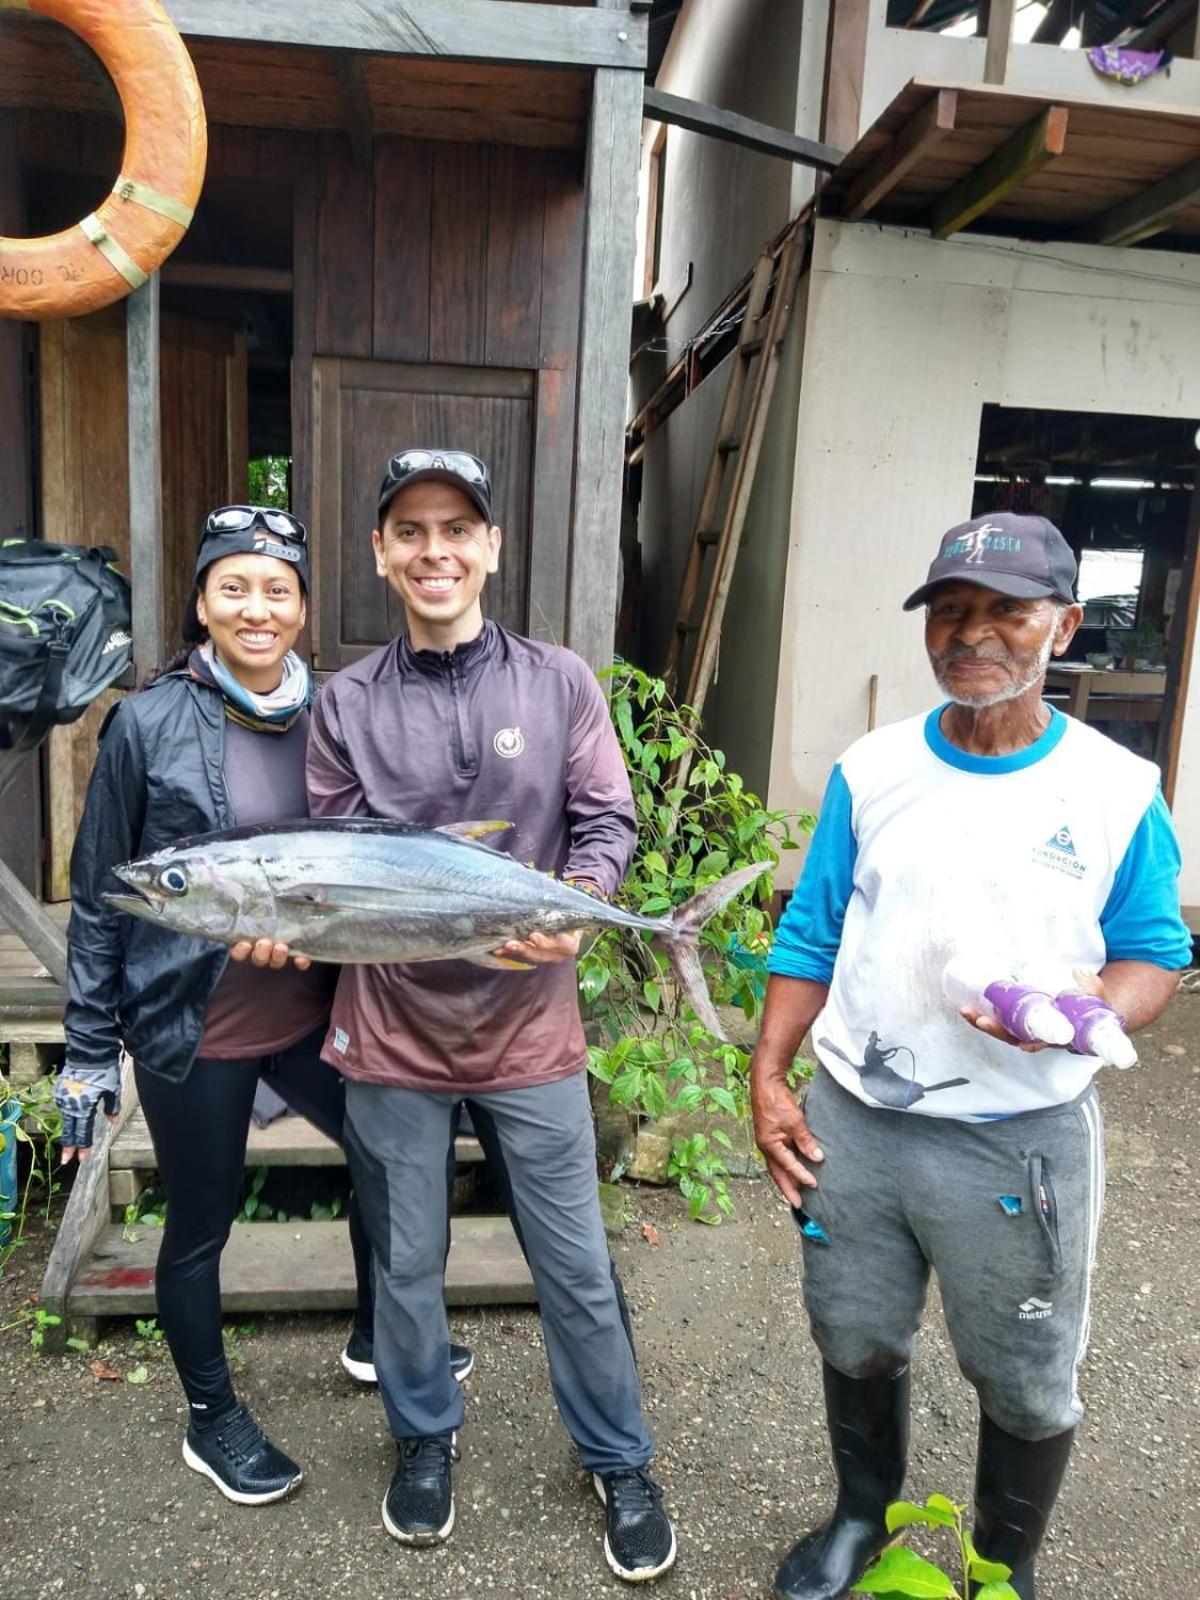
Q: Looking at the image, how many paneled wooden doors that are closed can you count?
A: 1